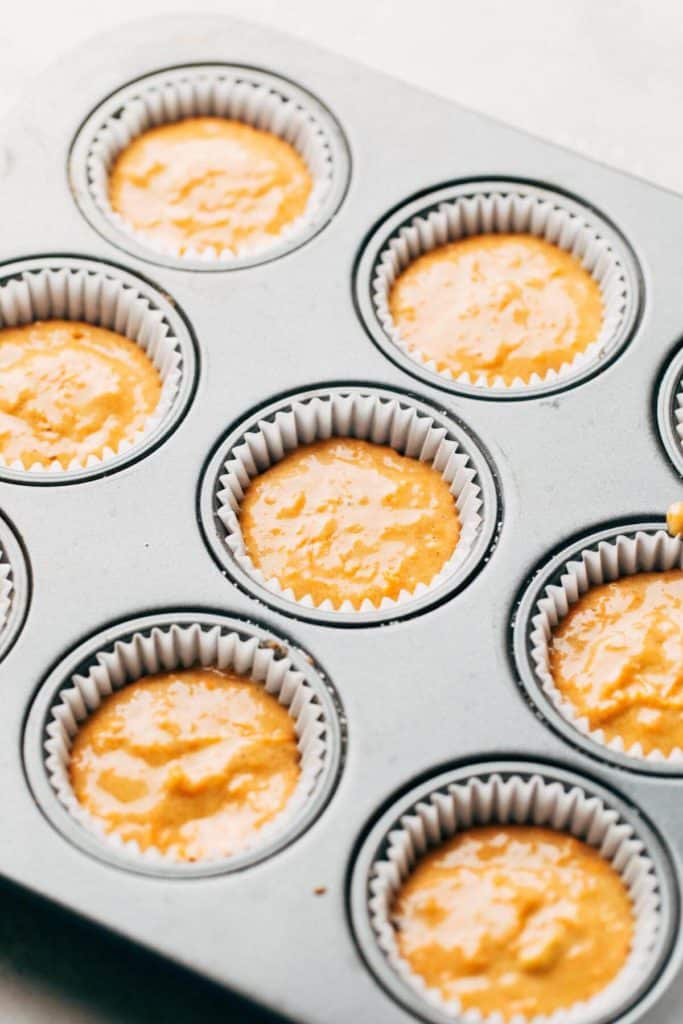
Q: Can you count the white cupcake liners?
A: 9